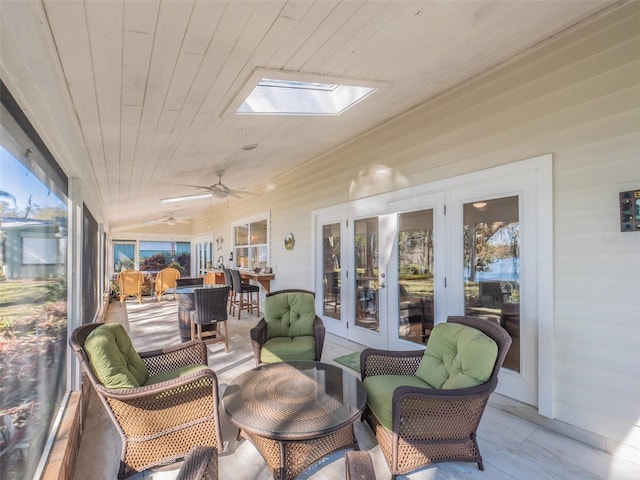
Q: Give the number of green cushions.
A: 6